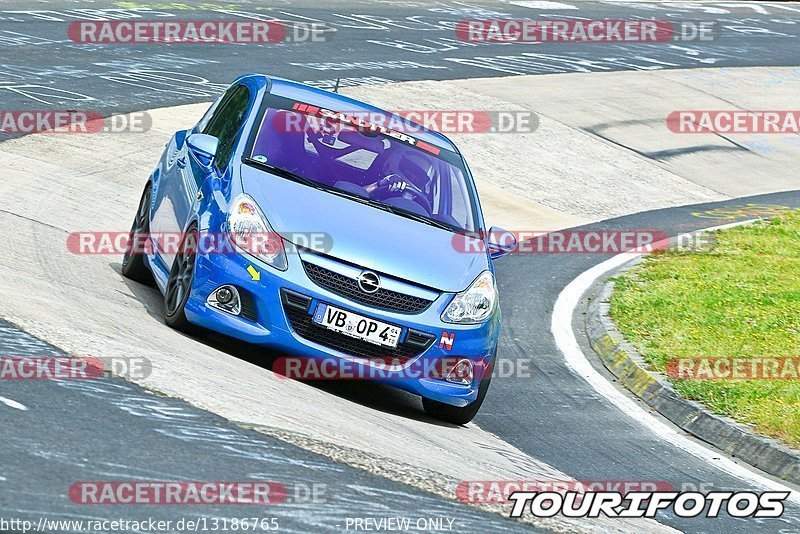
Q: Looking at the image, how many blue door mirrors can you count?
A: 2